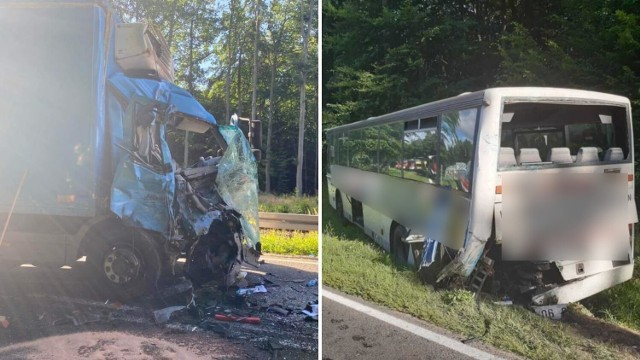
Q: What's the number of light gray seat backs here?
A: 5